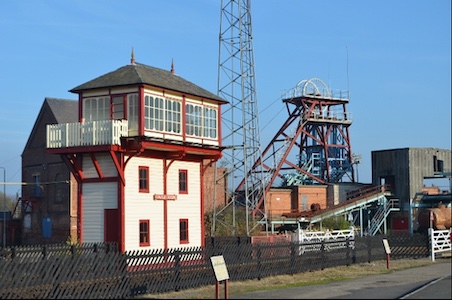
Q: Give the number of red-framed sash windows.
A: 4